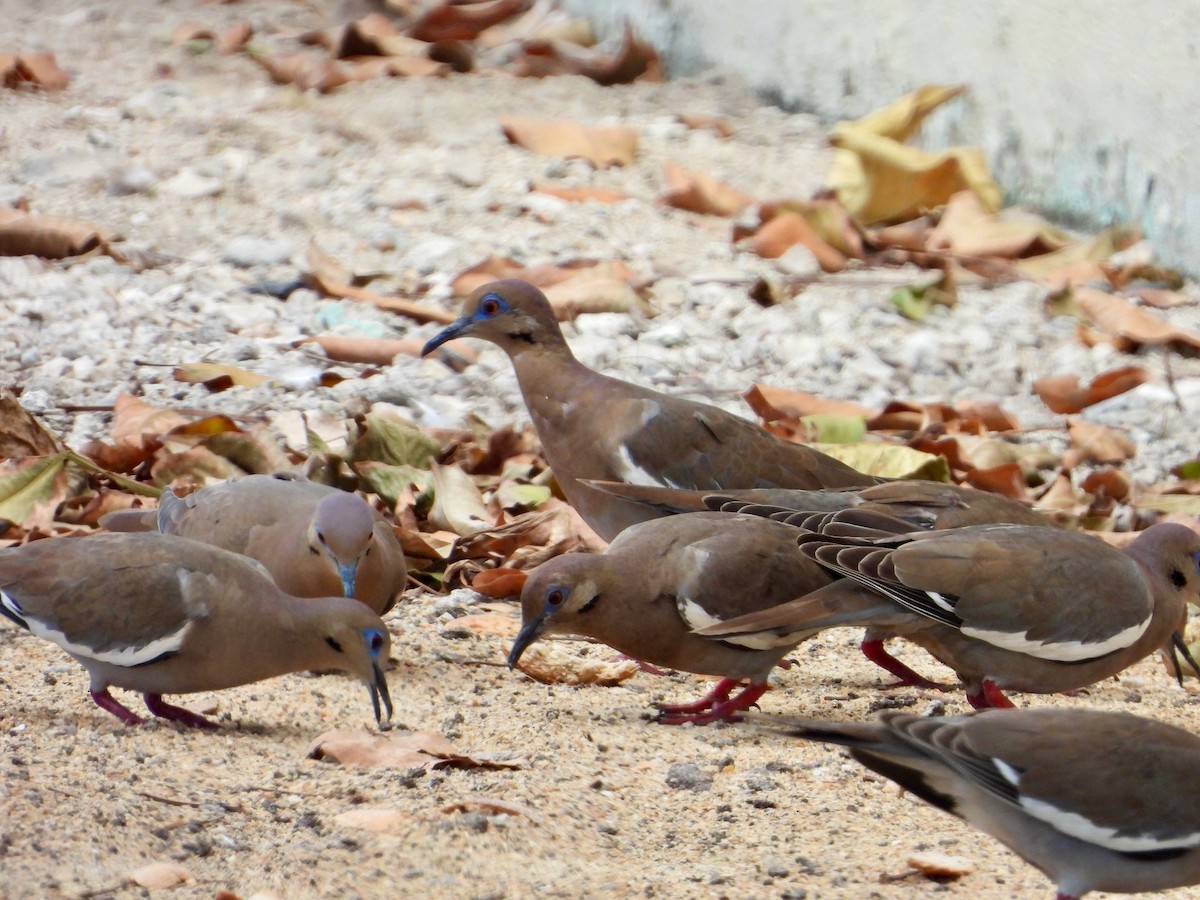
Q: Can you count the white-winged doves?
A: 7